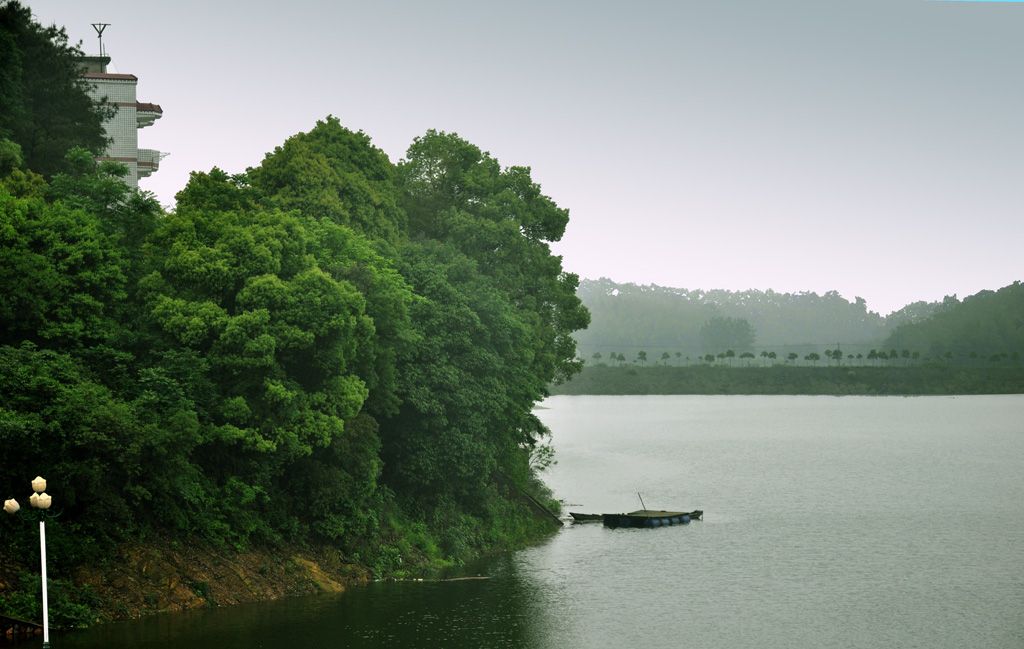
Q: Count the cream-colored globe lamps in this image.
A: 4